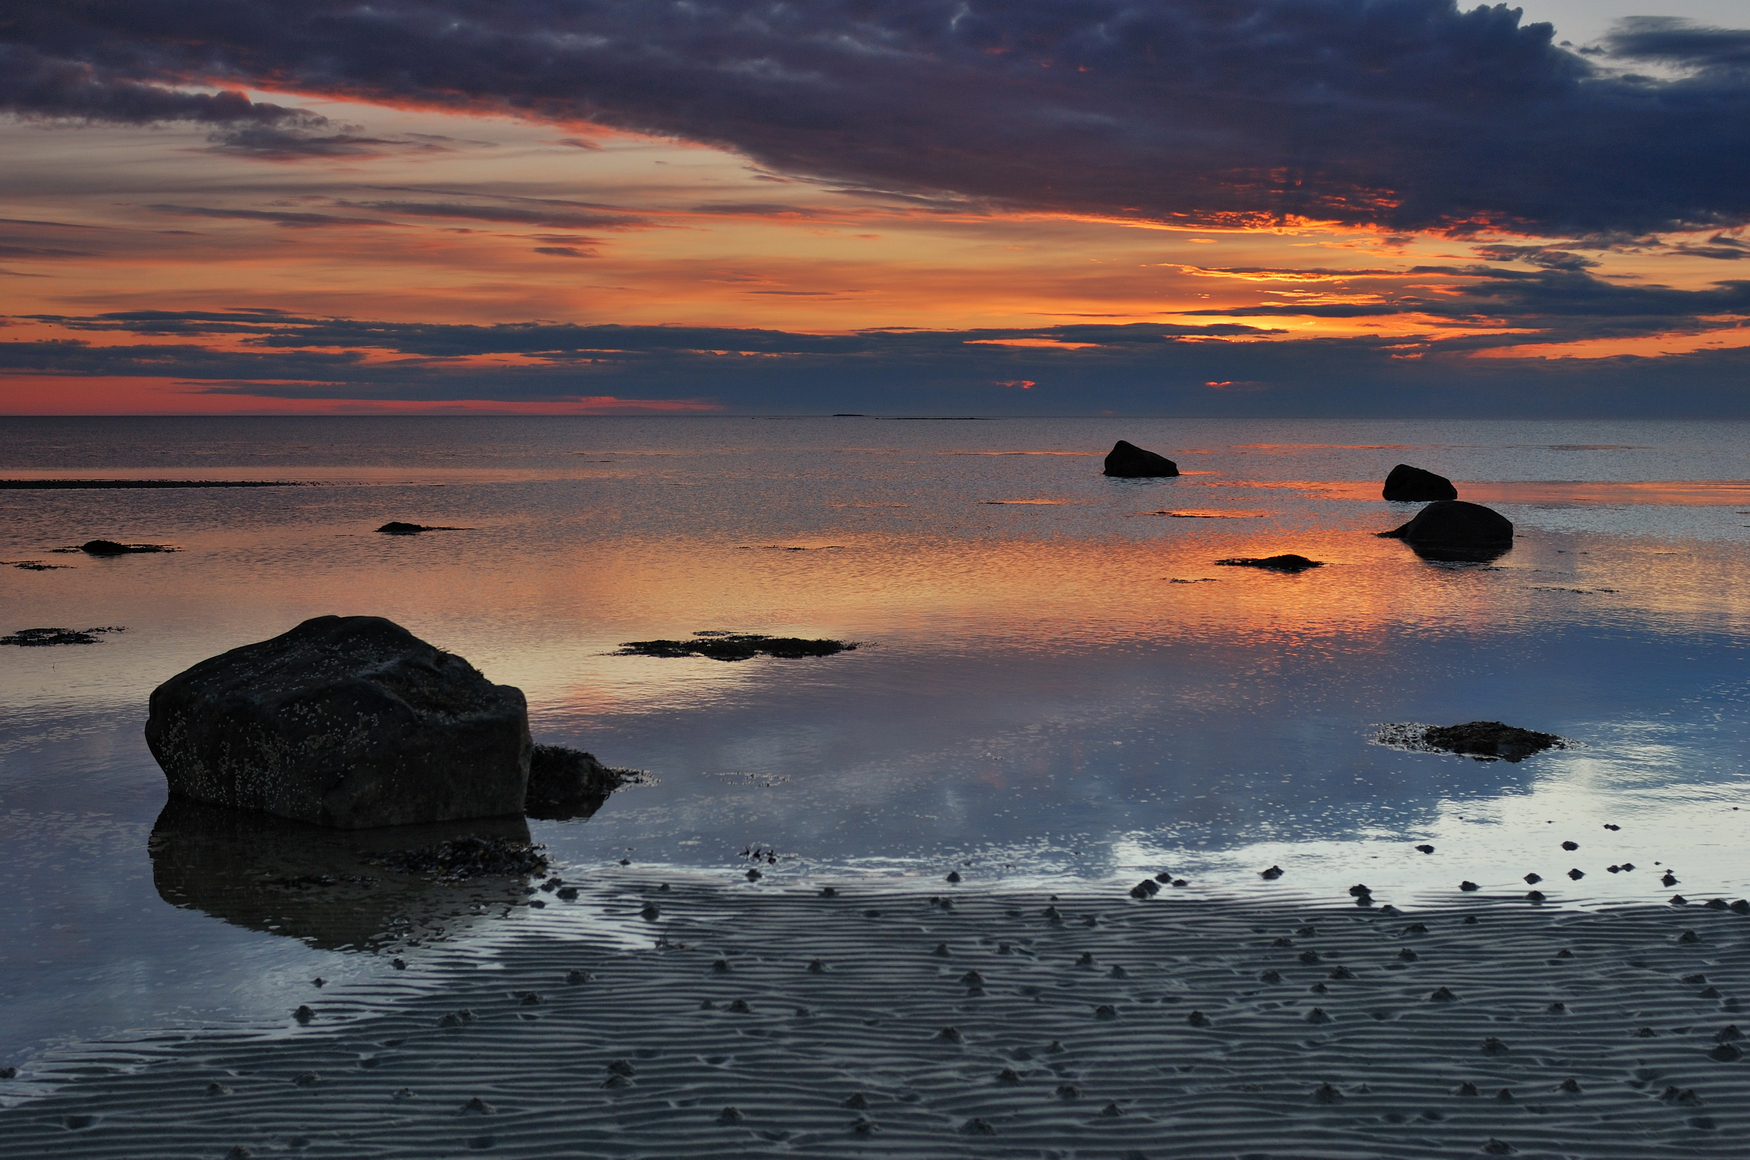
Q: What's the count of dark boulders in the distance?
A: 3